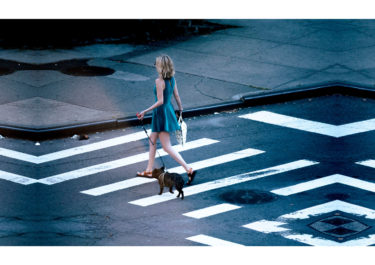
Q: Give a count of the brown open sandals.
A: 2